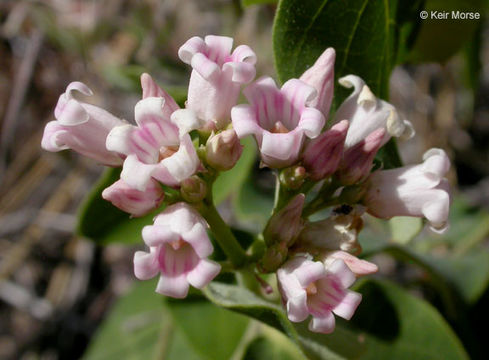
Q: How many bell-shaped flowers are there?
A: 8